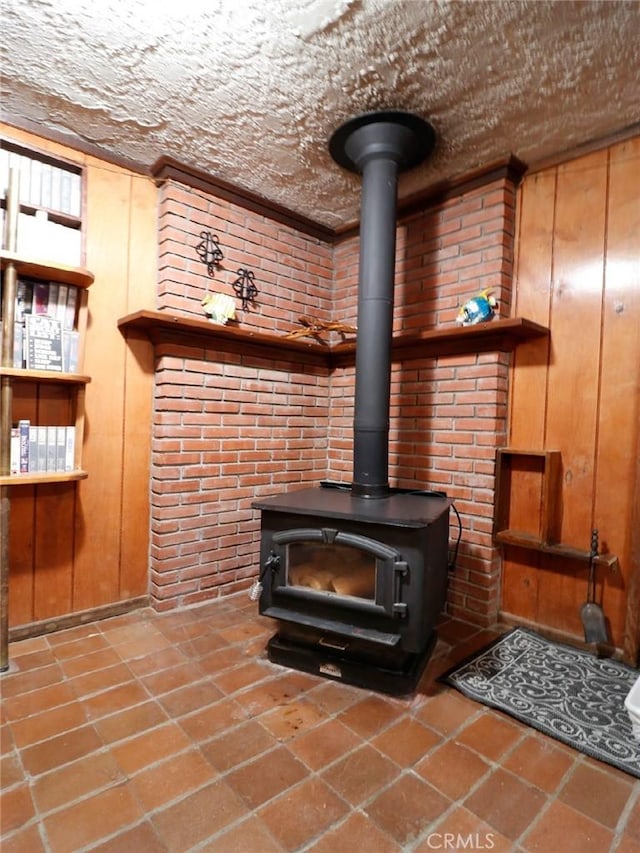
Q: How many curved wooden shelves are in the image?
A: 3